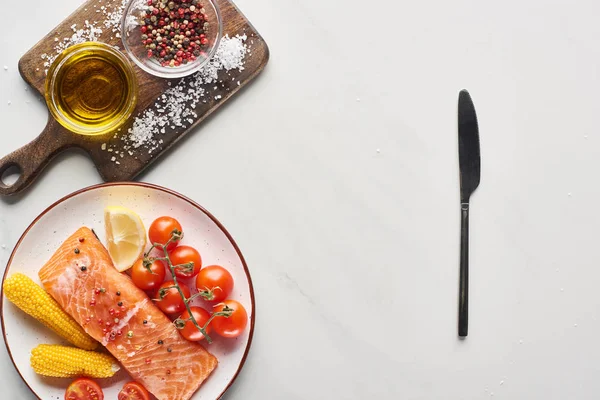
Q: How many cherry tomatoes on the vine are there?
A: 7